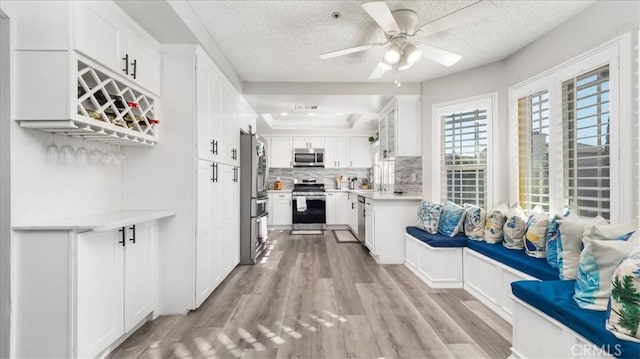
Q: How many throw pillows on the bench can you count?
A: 11